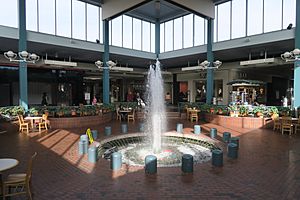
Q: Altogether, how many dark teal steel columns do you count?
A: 5